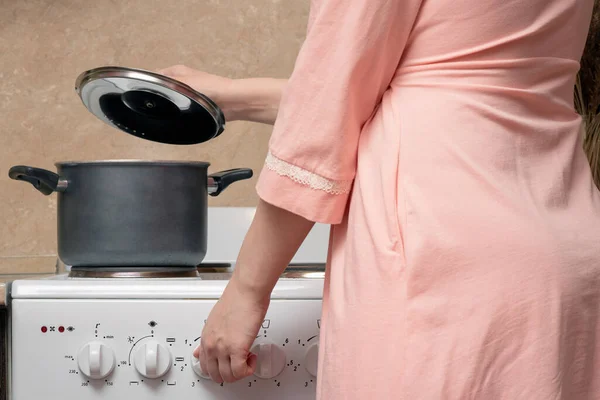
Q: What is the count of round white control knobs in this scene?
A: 5